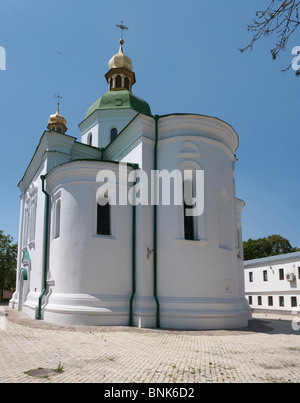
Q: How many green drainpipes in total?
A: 3